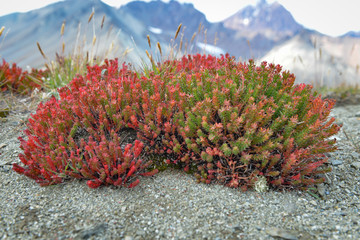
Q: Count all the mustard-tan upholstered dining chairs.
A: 0